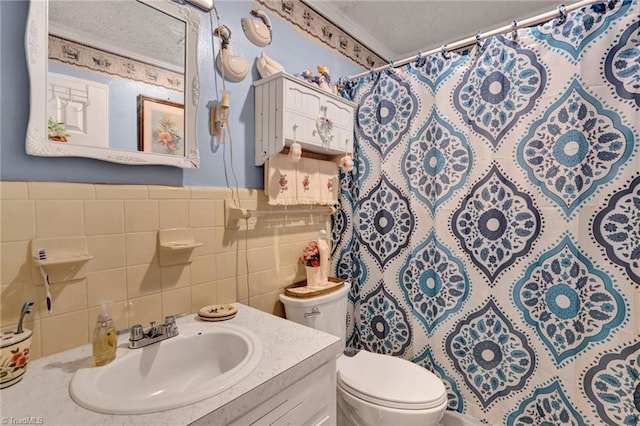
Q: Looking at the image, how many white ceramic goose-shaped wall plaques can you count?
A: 3